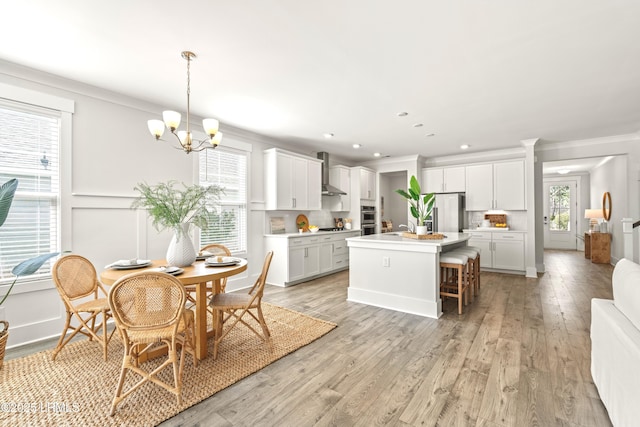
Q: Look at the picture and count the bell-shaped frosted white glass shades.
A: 5